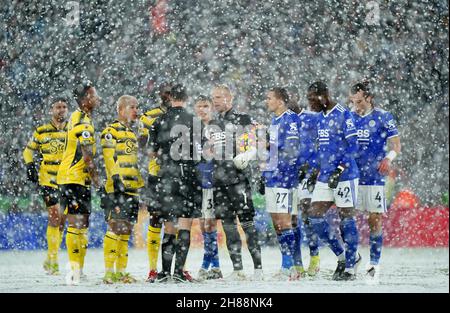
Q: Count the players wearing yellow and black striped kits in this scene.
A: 4